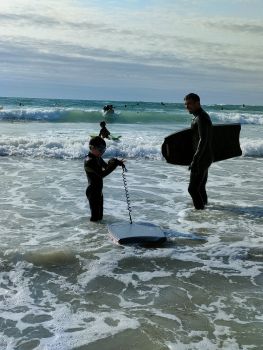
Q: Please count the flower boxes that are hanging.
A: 0